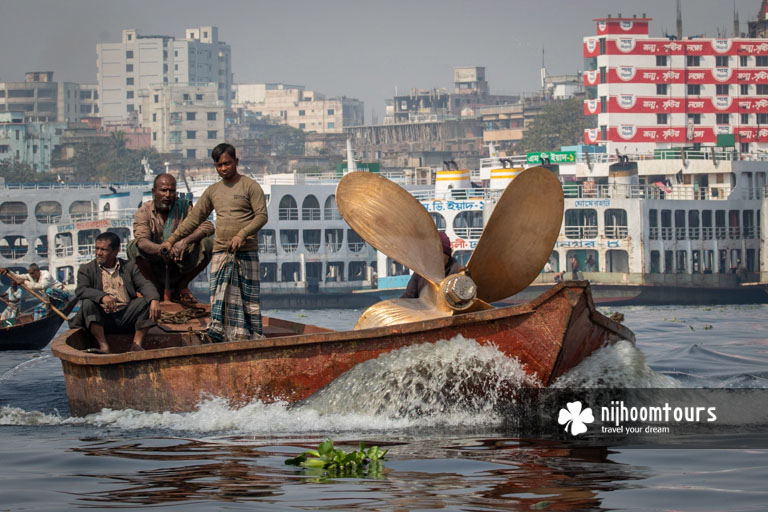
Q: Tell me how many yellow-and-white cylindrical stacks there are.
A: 2